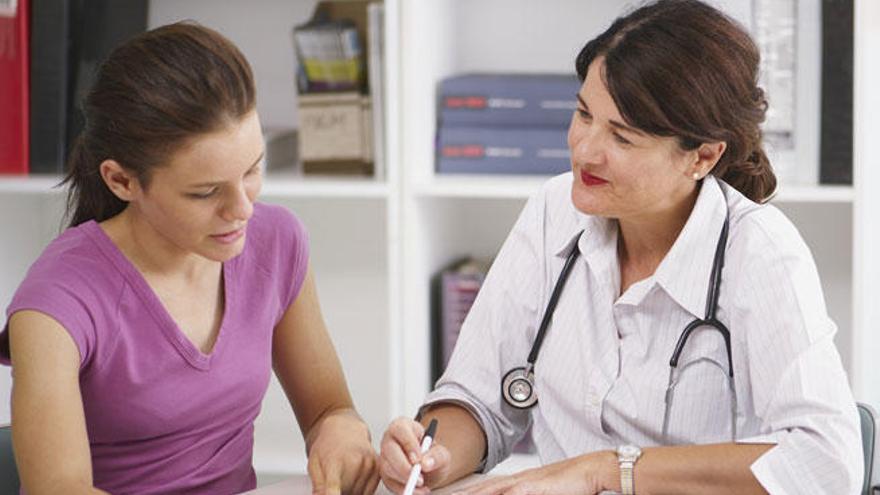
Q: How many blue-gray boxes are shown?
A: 2